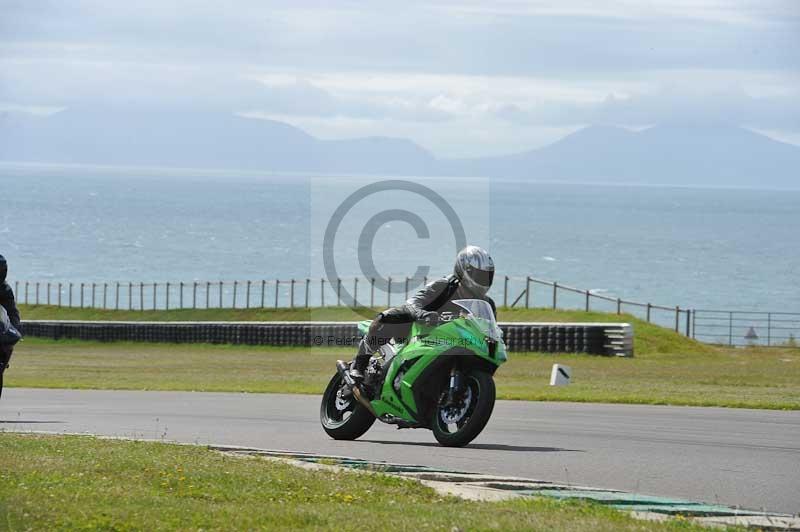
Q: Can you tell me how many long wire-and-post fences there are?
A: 1